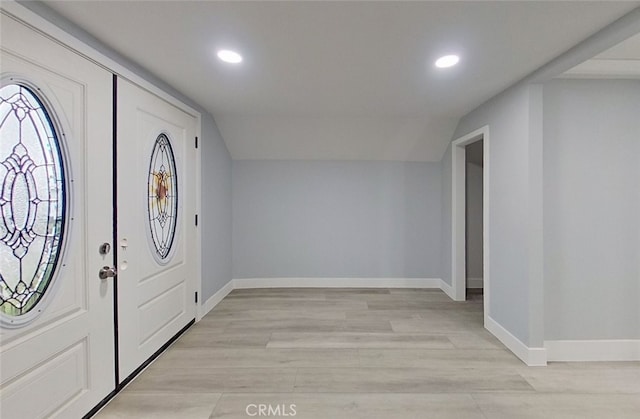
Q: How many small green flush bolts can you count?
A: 0